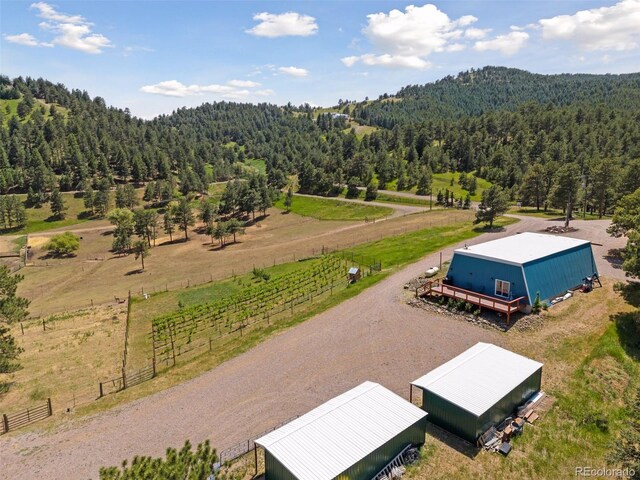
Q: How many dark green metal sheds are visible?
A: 2